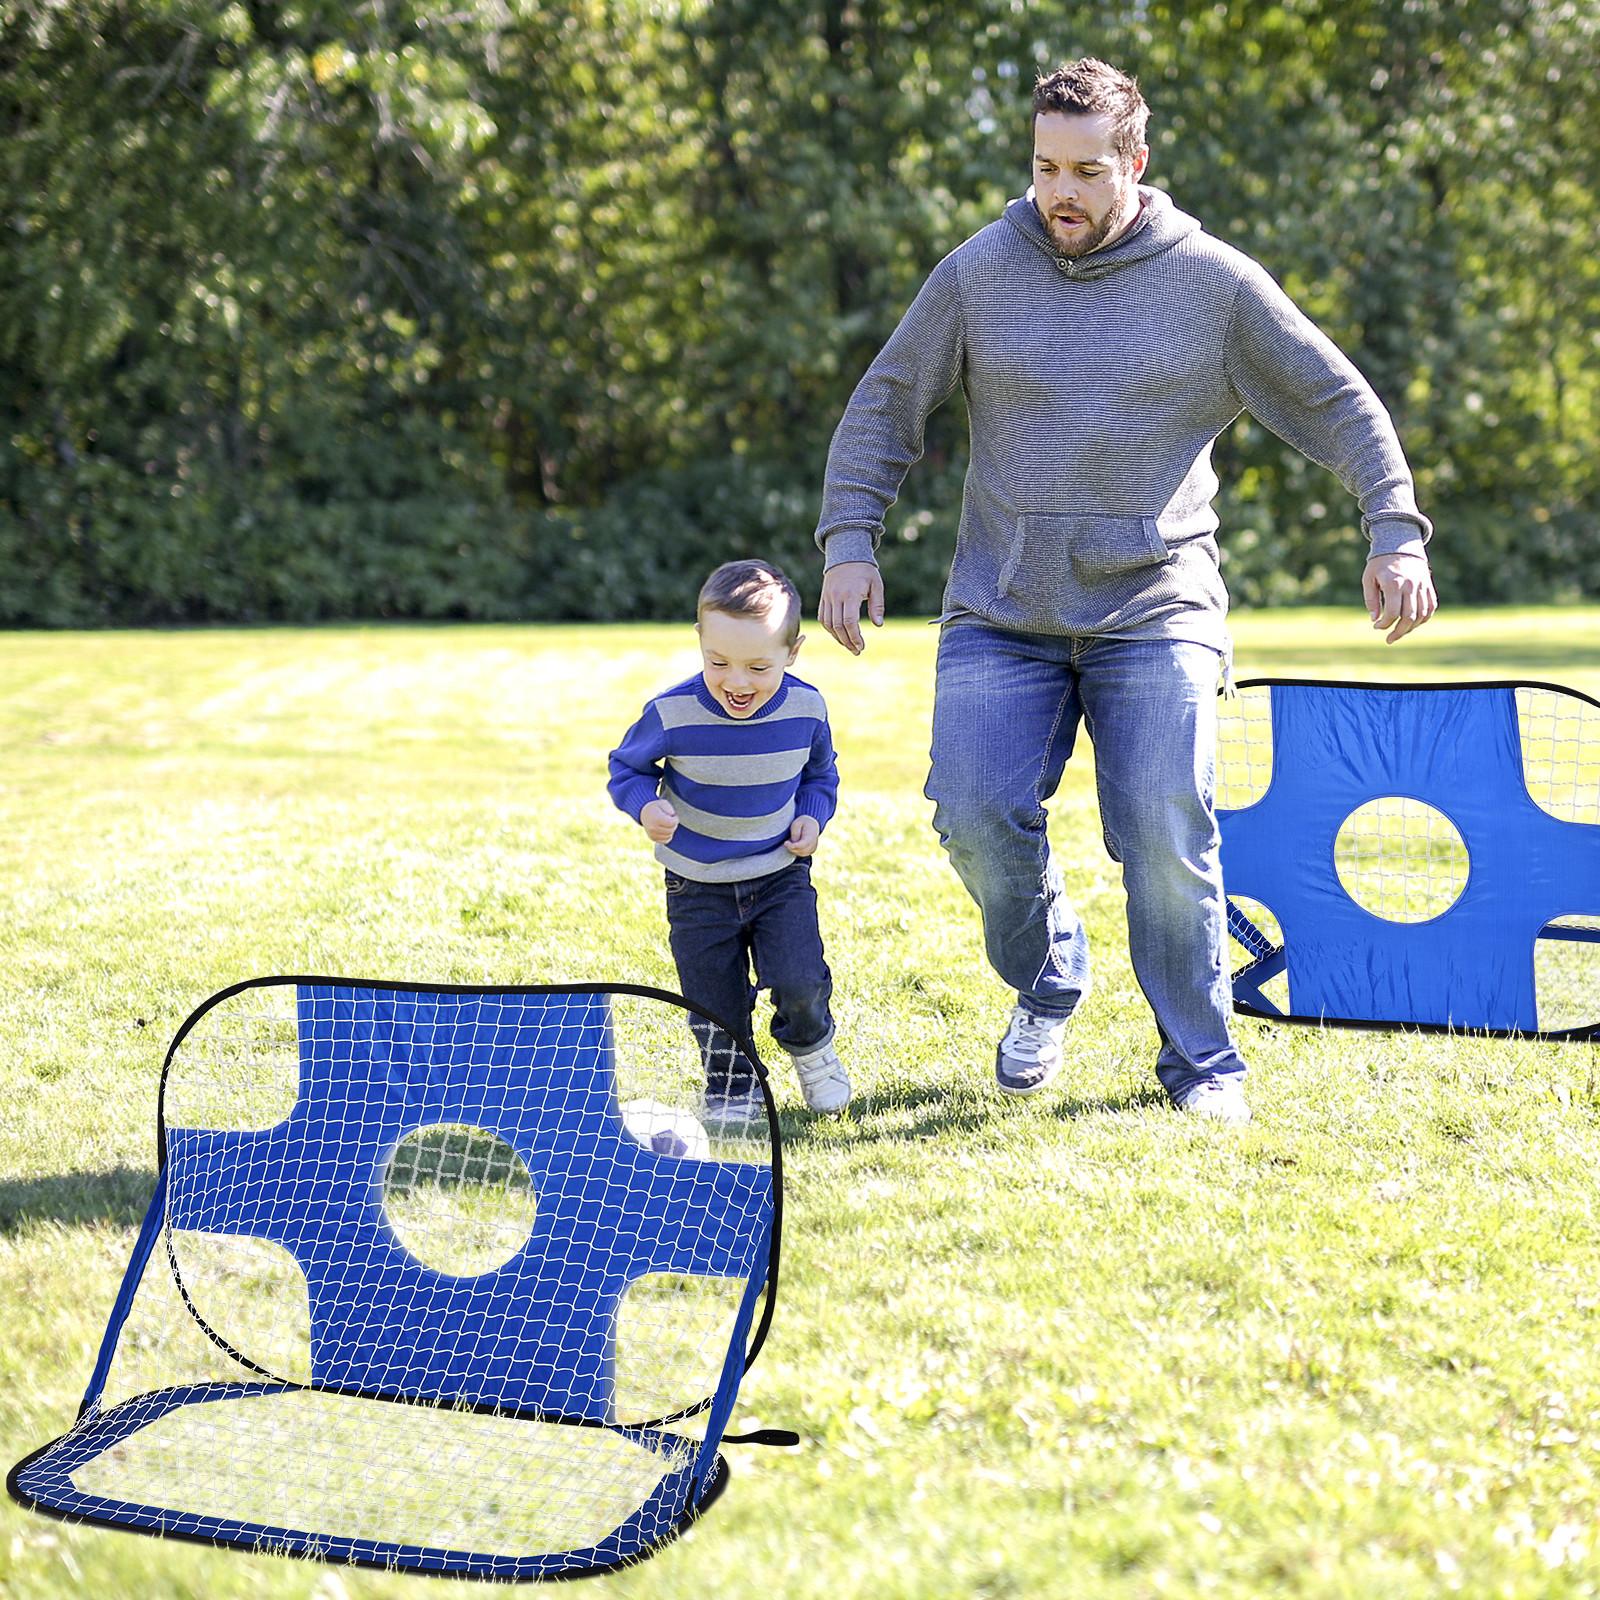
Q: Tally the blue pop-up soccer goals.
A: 2